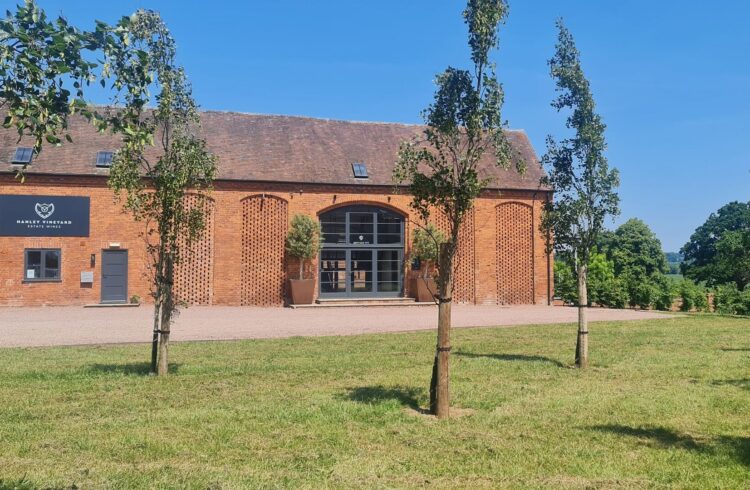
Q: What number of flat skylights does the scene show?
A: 3